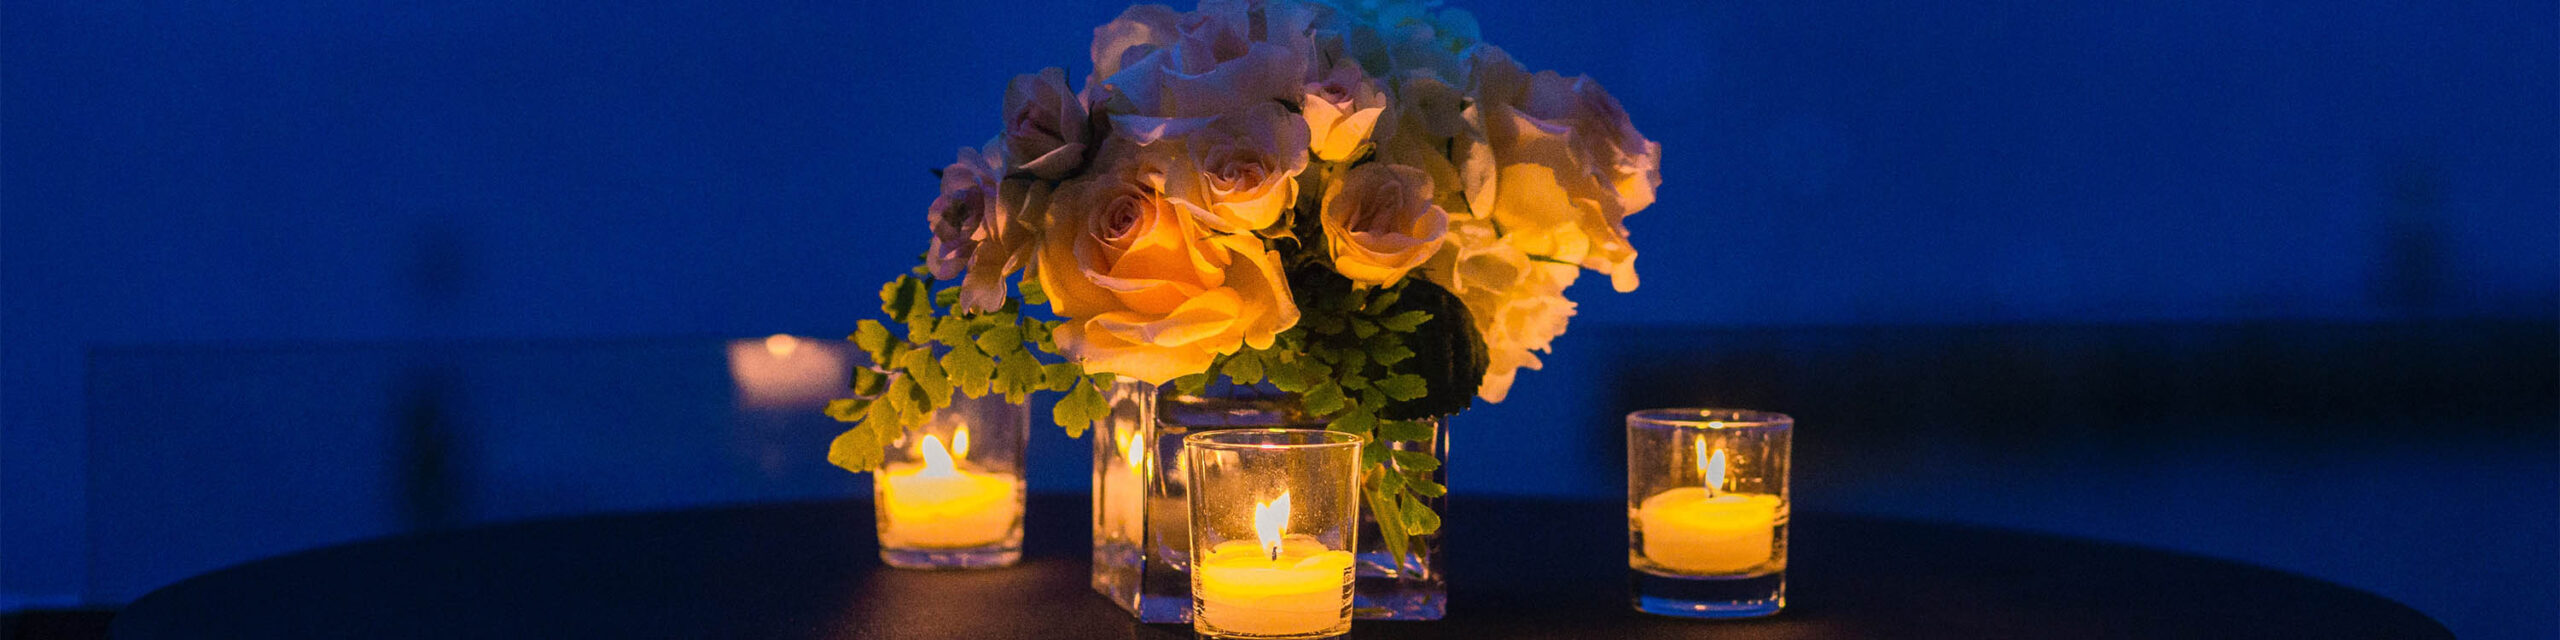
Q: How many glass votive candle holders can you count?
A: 3